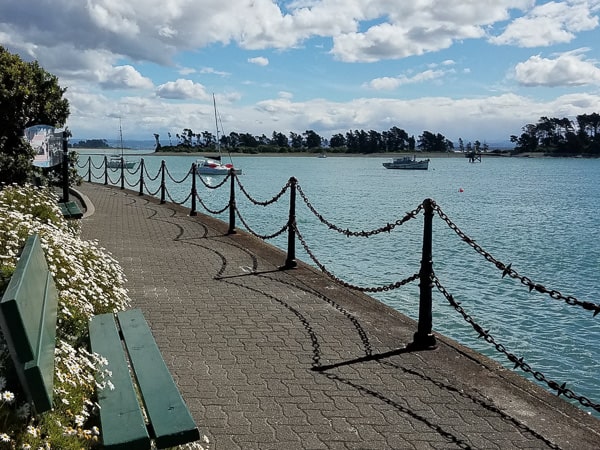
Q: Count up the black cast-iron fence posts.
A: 9